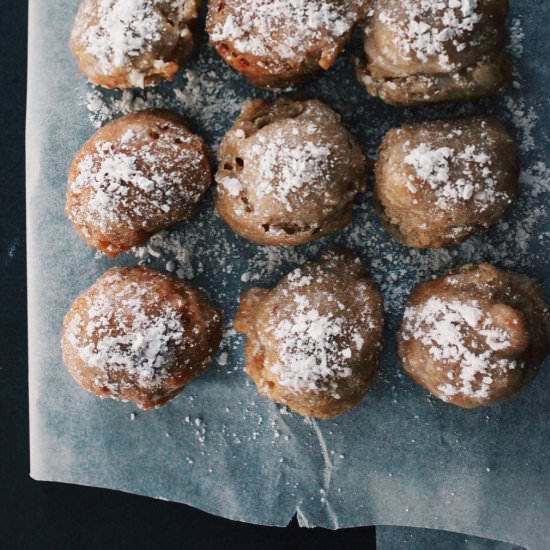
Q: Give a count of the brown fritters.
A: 9